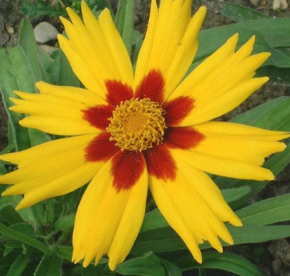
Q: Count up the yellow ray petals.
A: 8